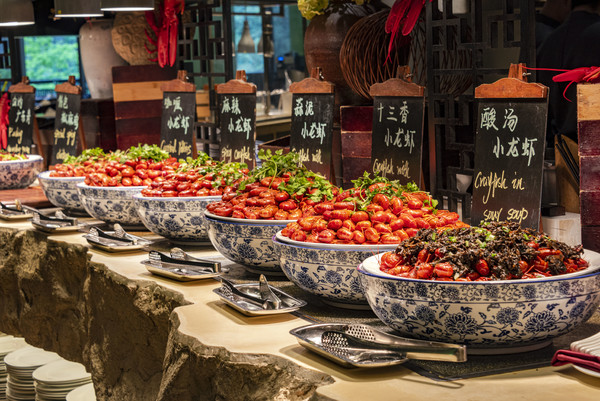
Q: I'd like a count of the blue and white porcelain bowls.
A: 7